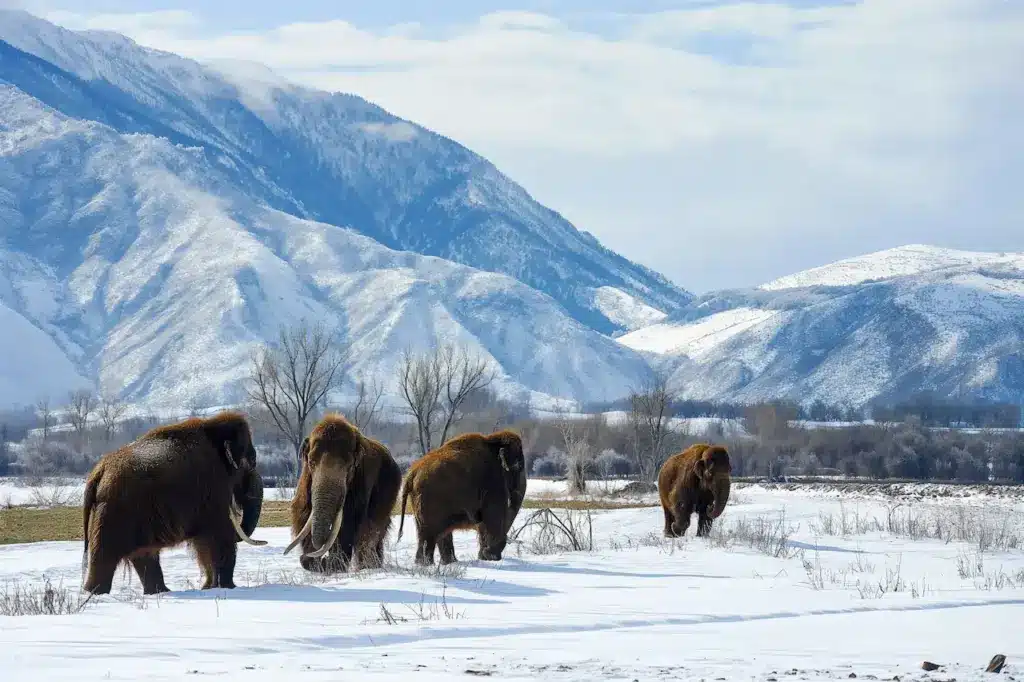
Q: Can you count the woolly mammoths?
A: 4